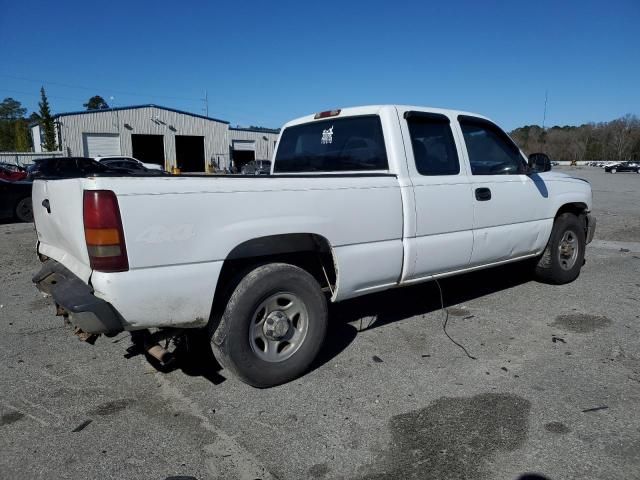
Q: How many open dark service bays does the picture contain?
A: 3